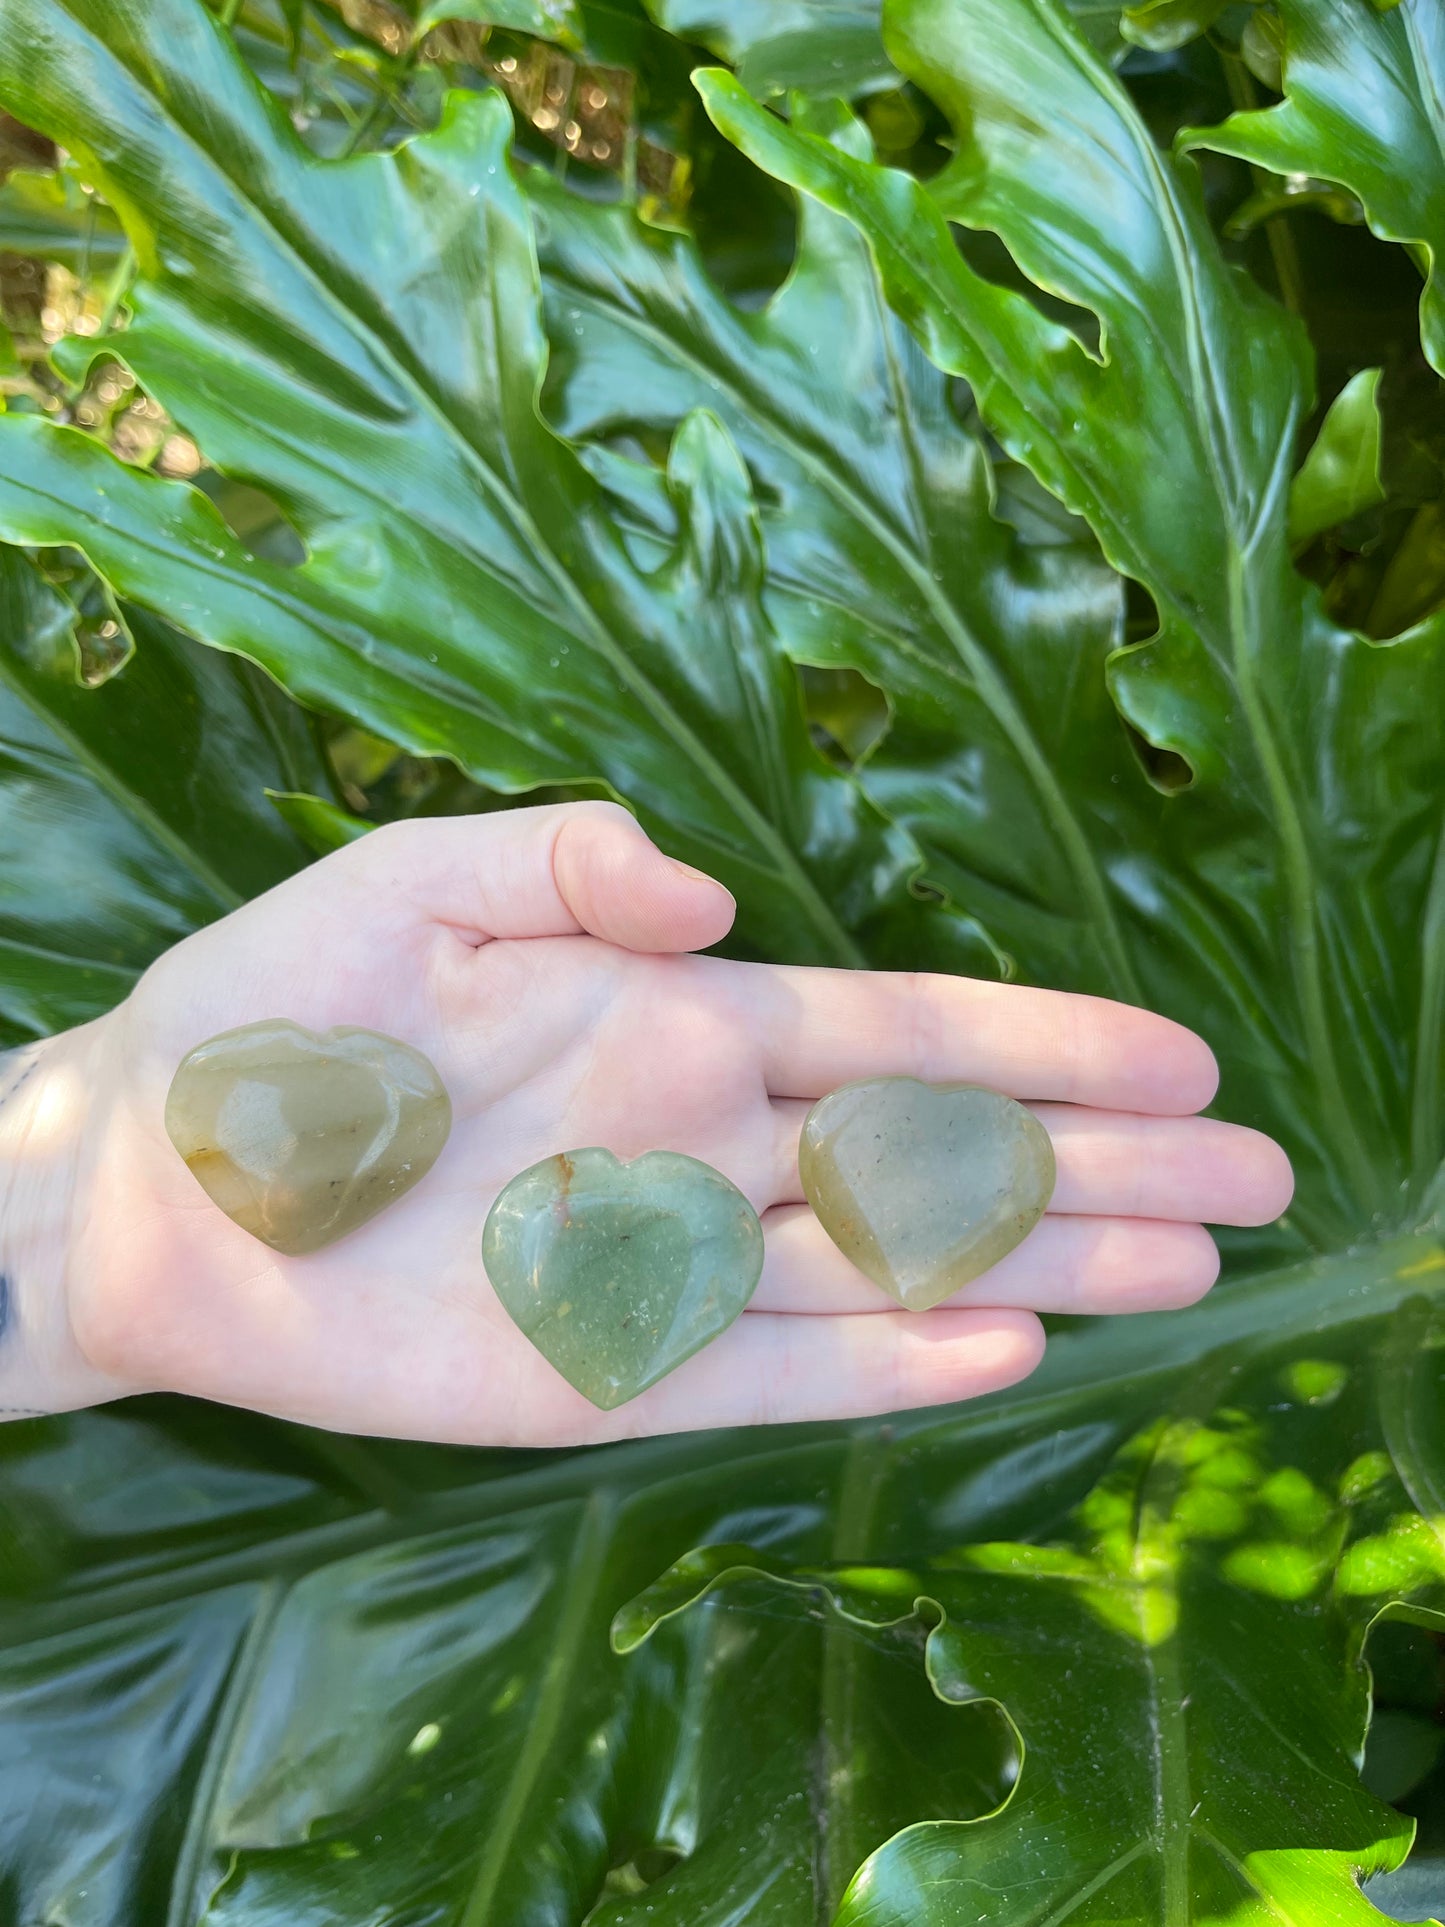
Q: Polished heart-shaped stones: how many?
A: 3